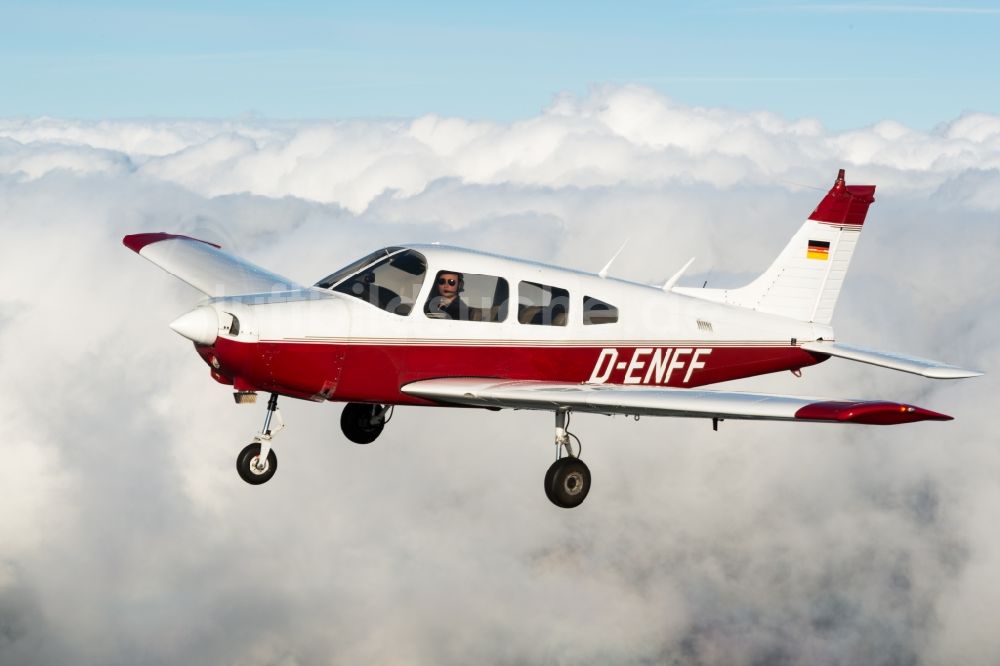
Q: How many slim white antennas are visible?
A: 2